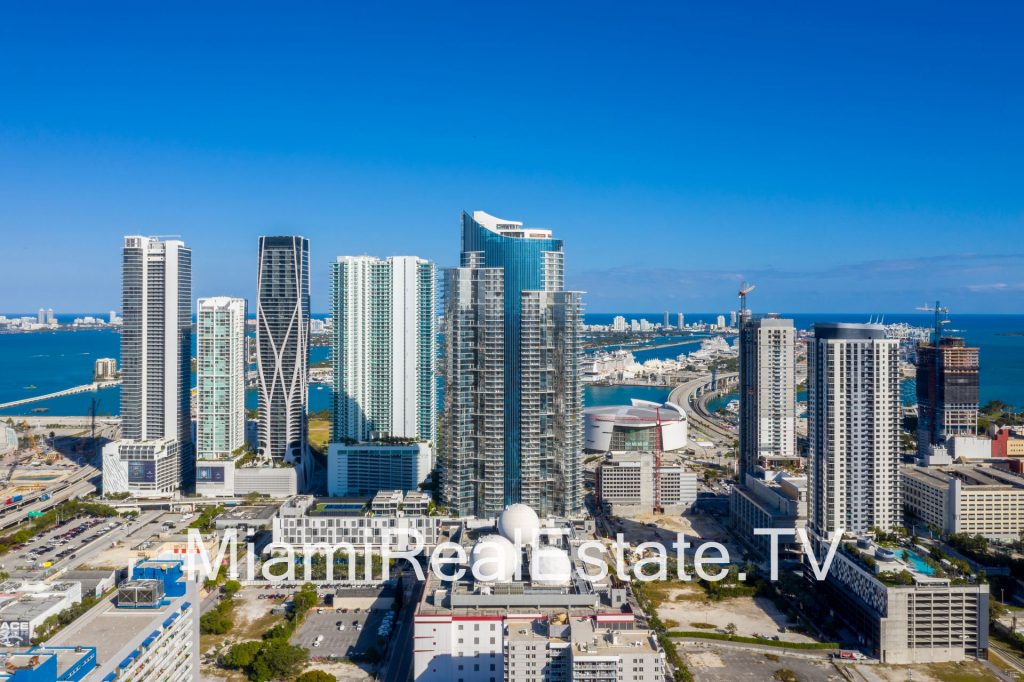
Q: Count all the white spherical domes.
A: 3